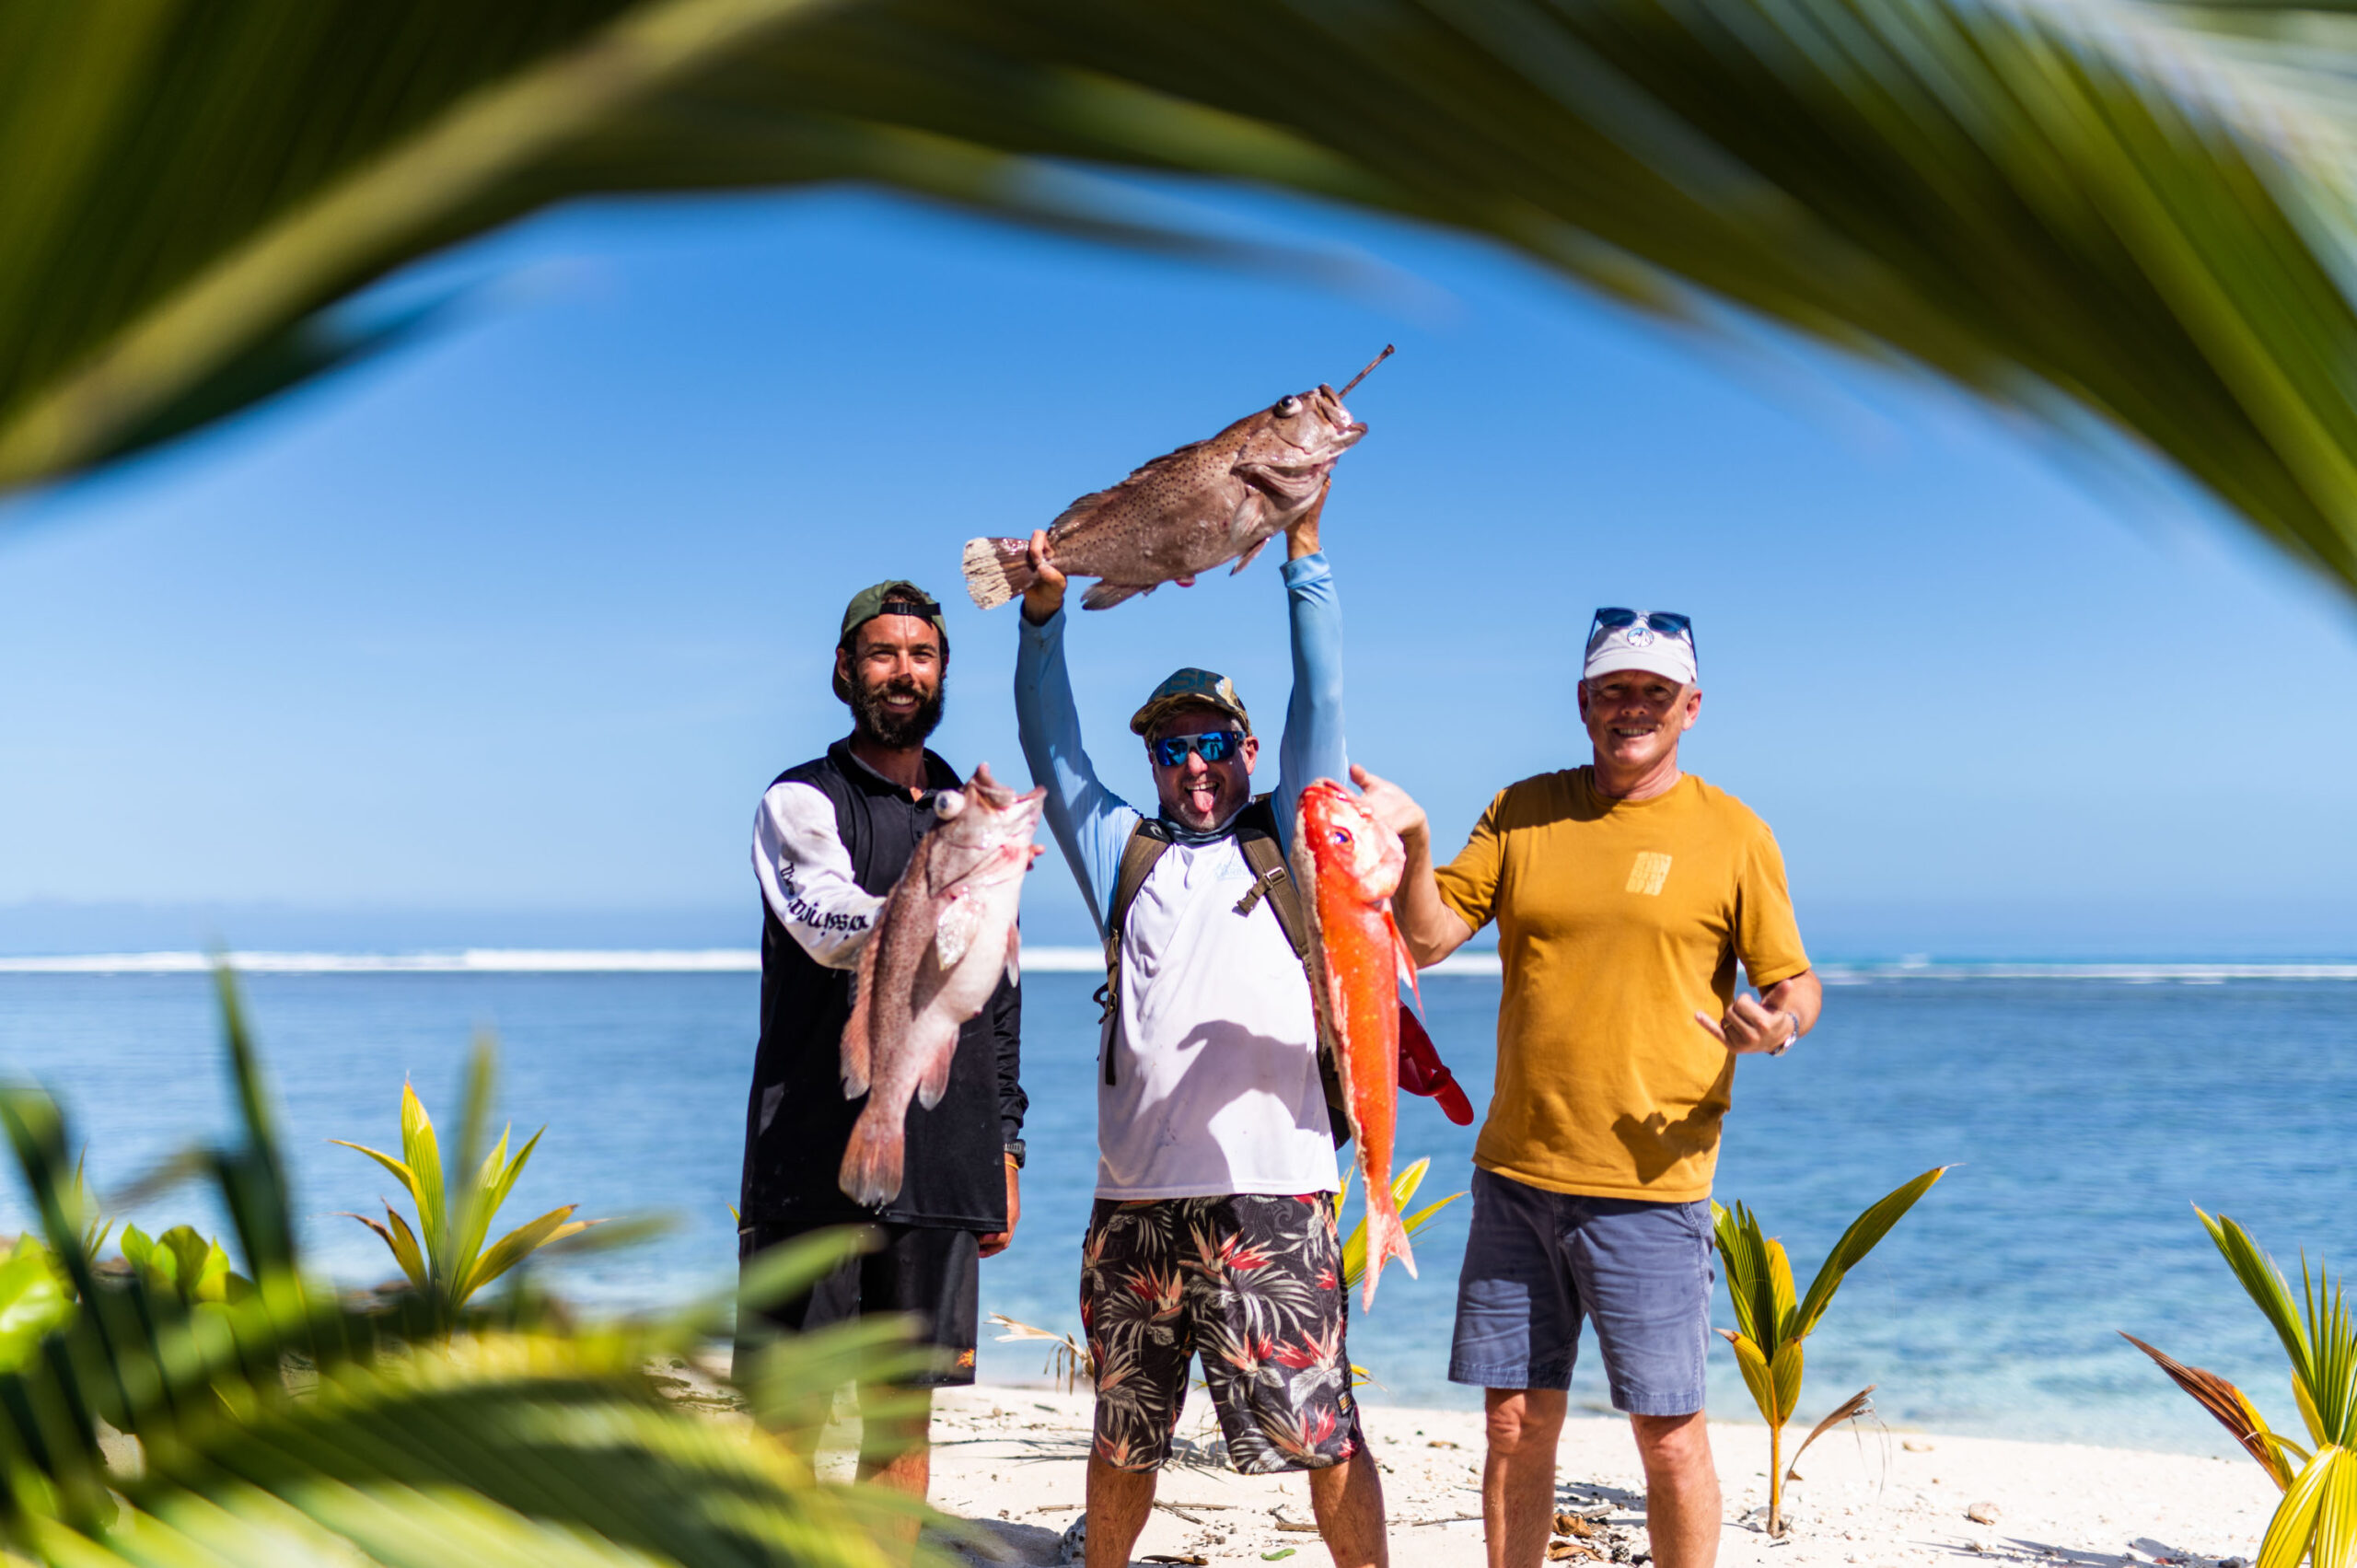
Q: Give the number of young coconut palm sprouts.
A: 4